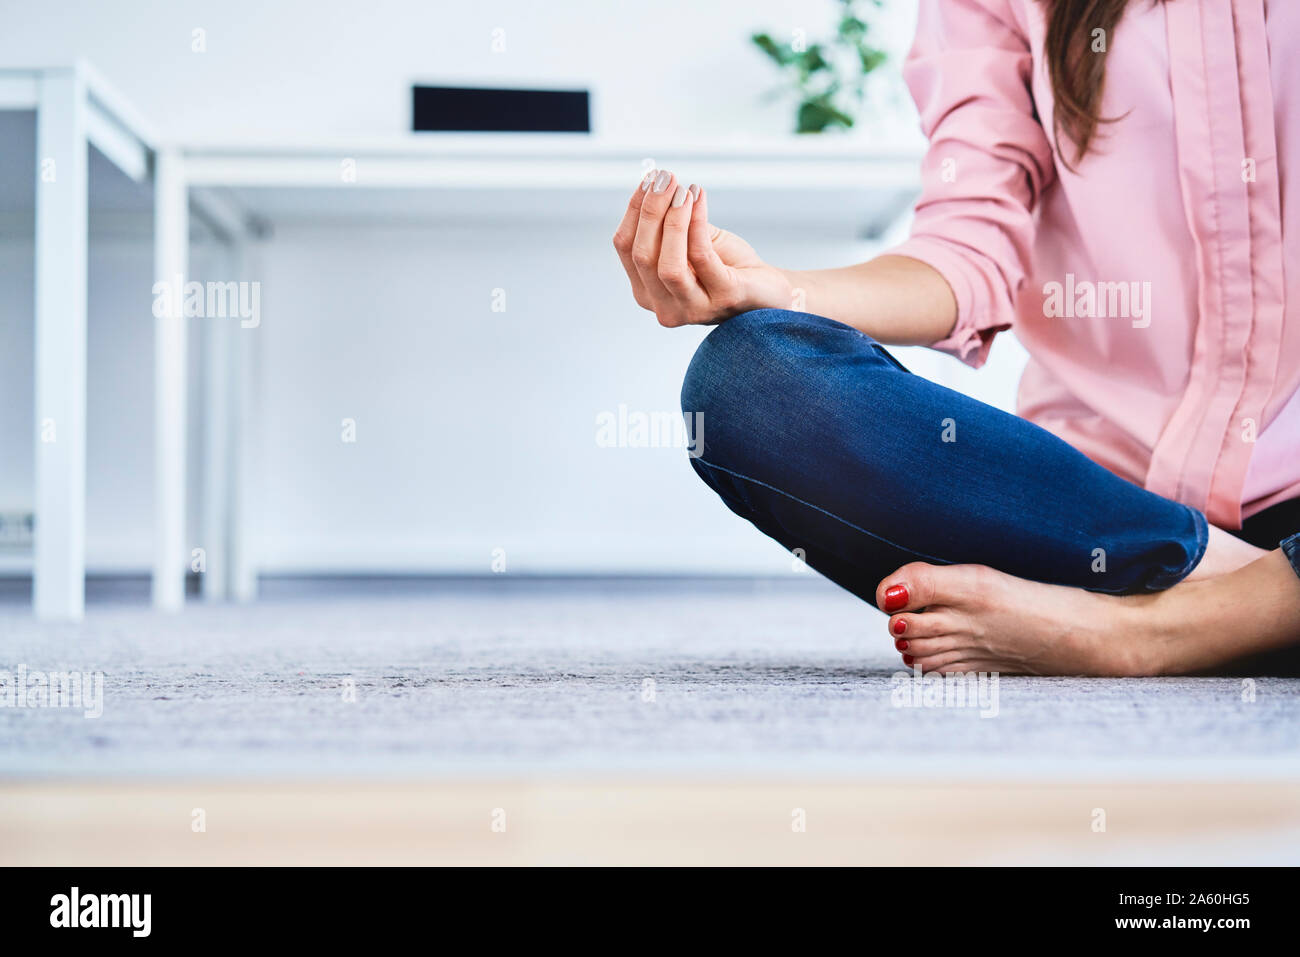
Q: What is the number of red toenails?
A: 4